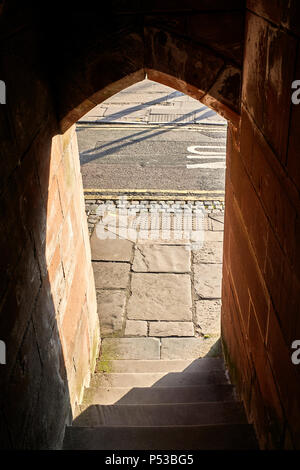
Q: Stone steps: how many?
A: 5